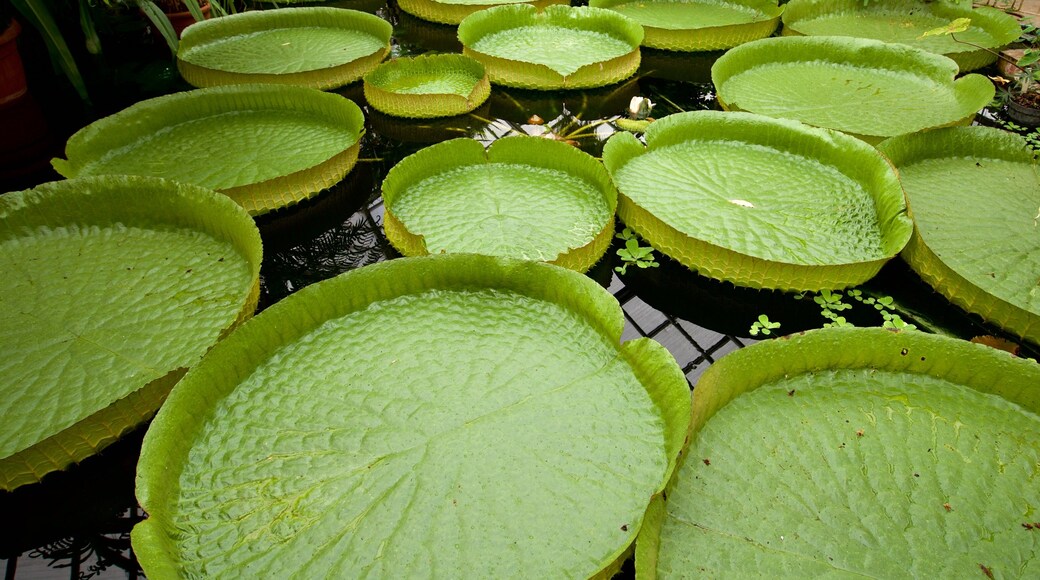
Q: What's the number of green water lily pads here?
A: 14